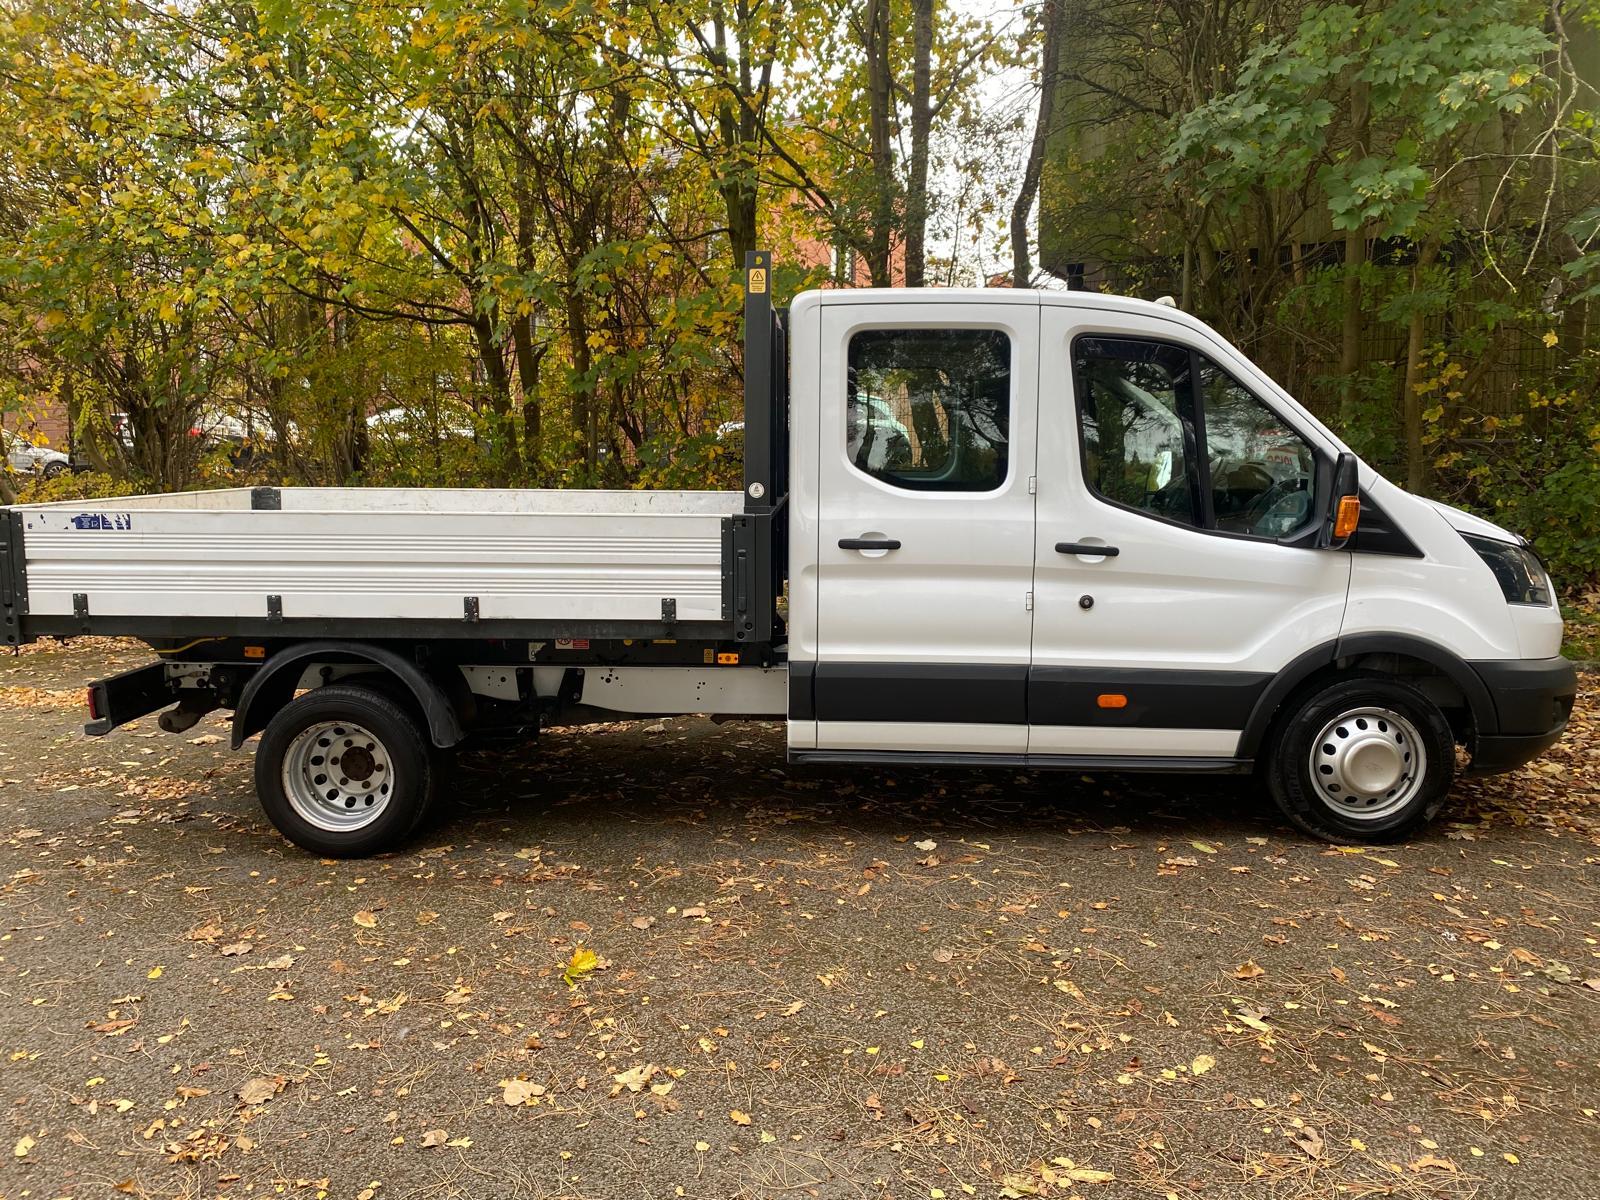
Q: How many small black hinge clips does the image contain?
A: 4